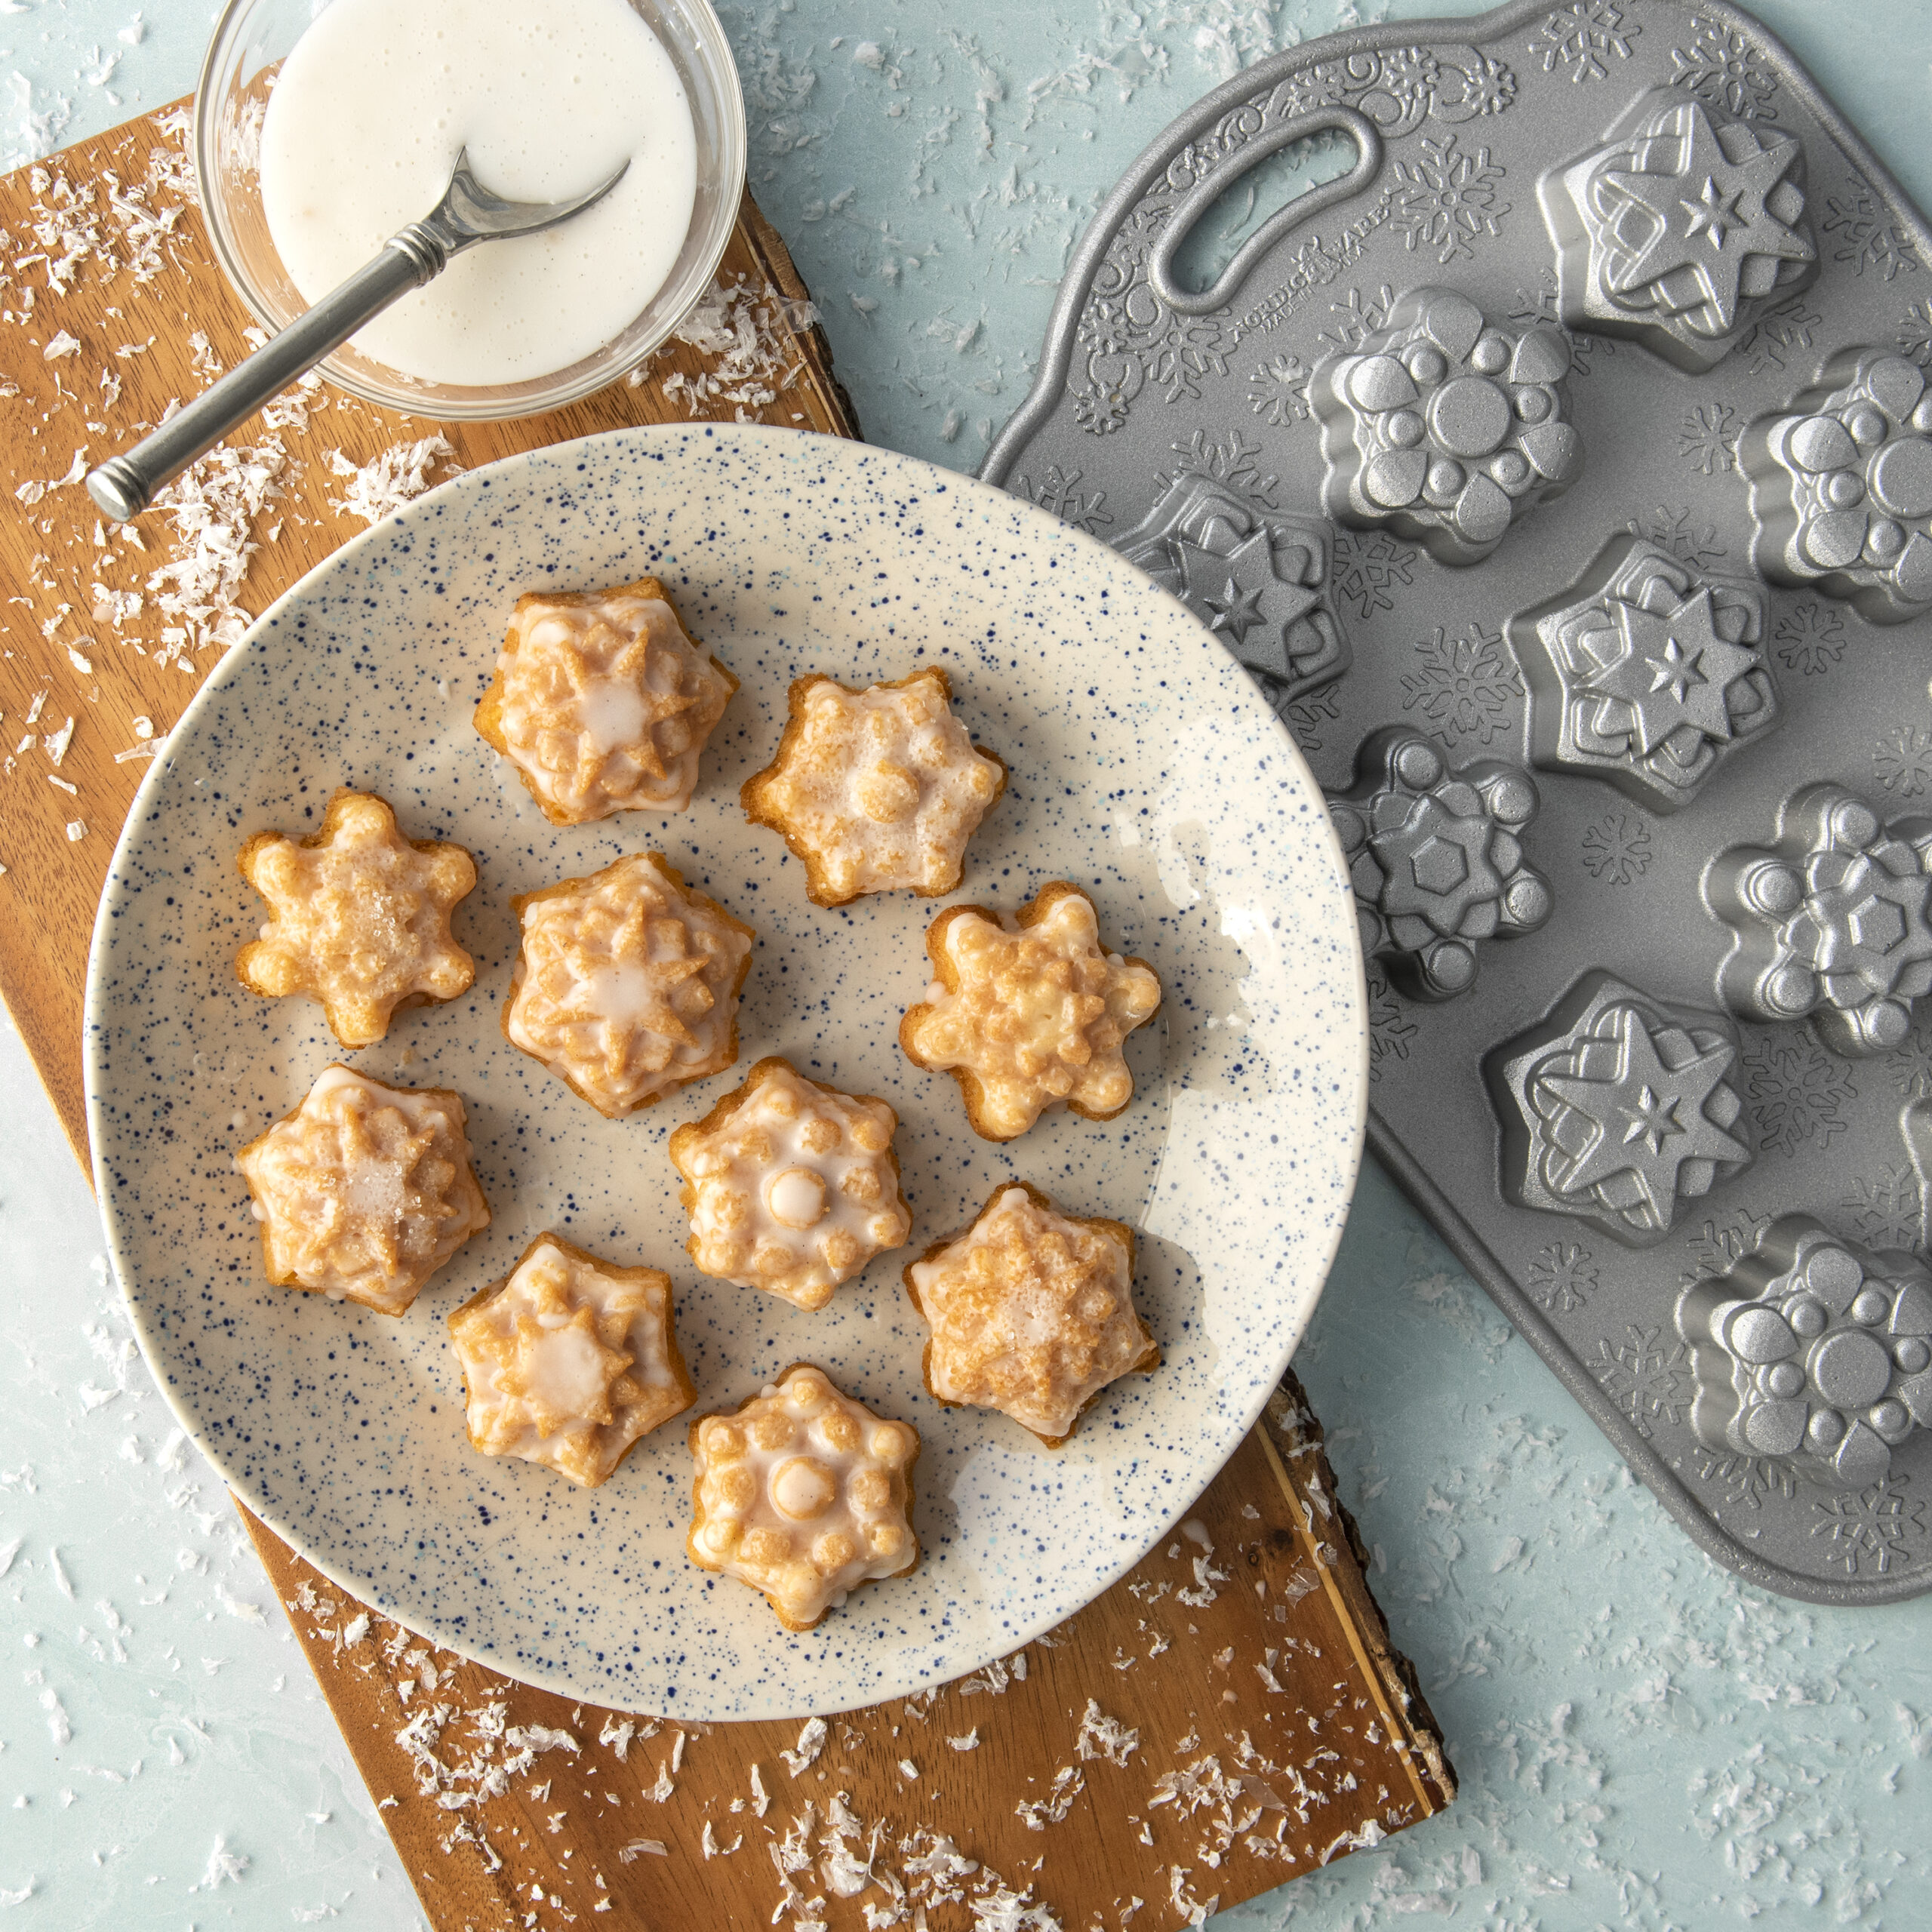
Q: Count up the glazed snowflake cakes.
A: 10